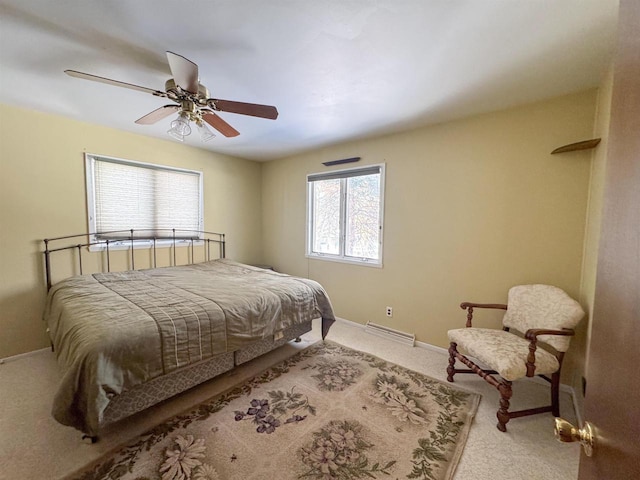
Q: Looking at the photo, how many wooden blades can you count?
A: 5